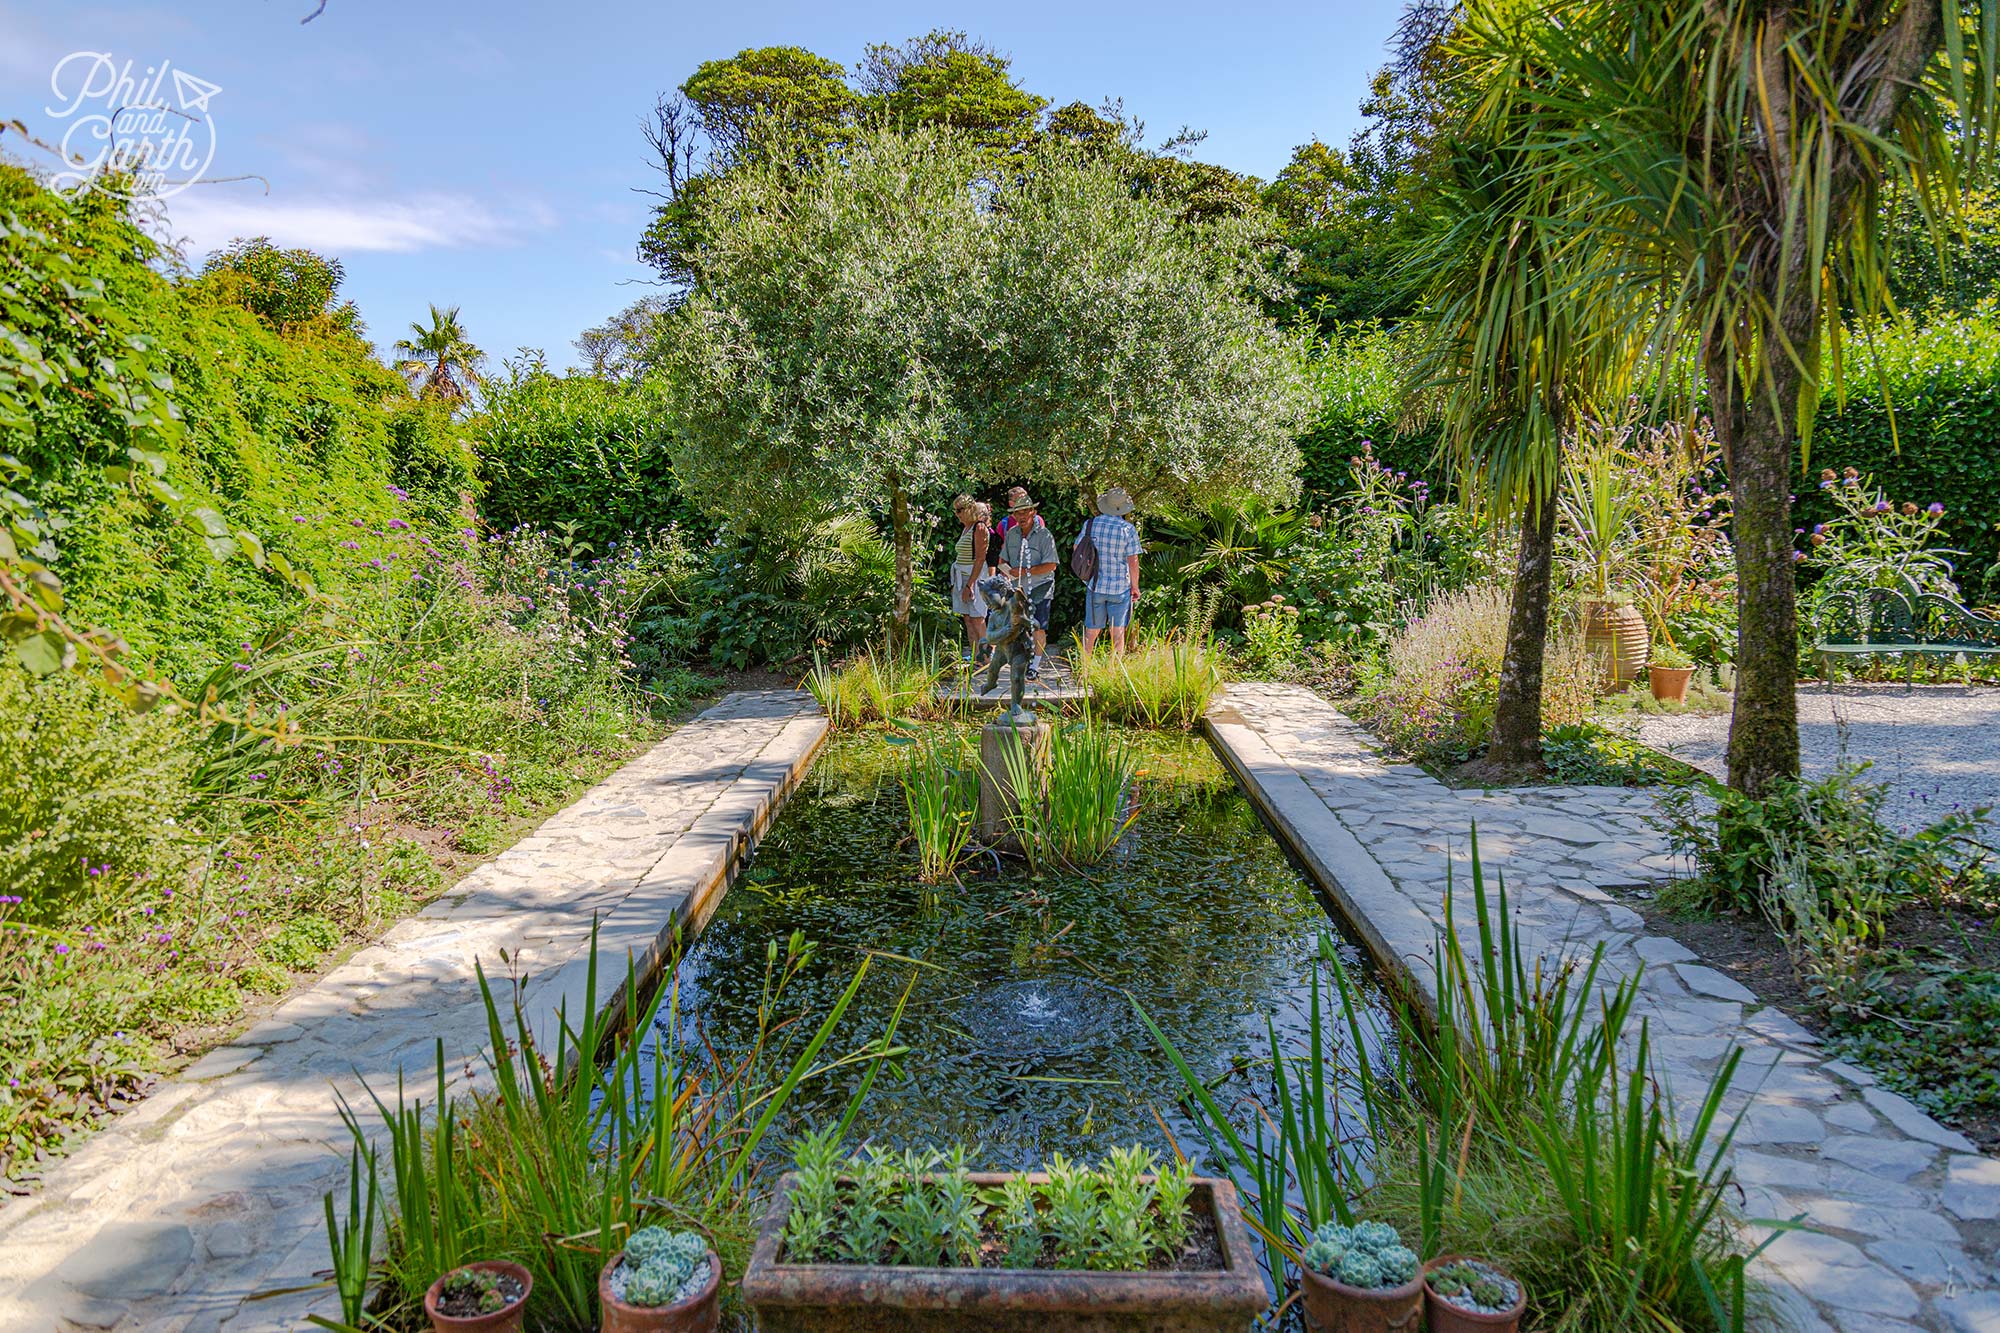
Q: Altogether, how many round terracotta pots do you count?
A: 6